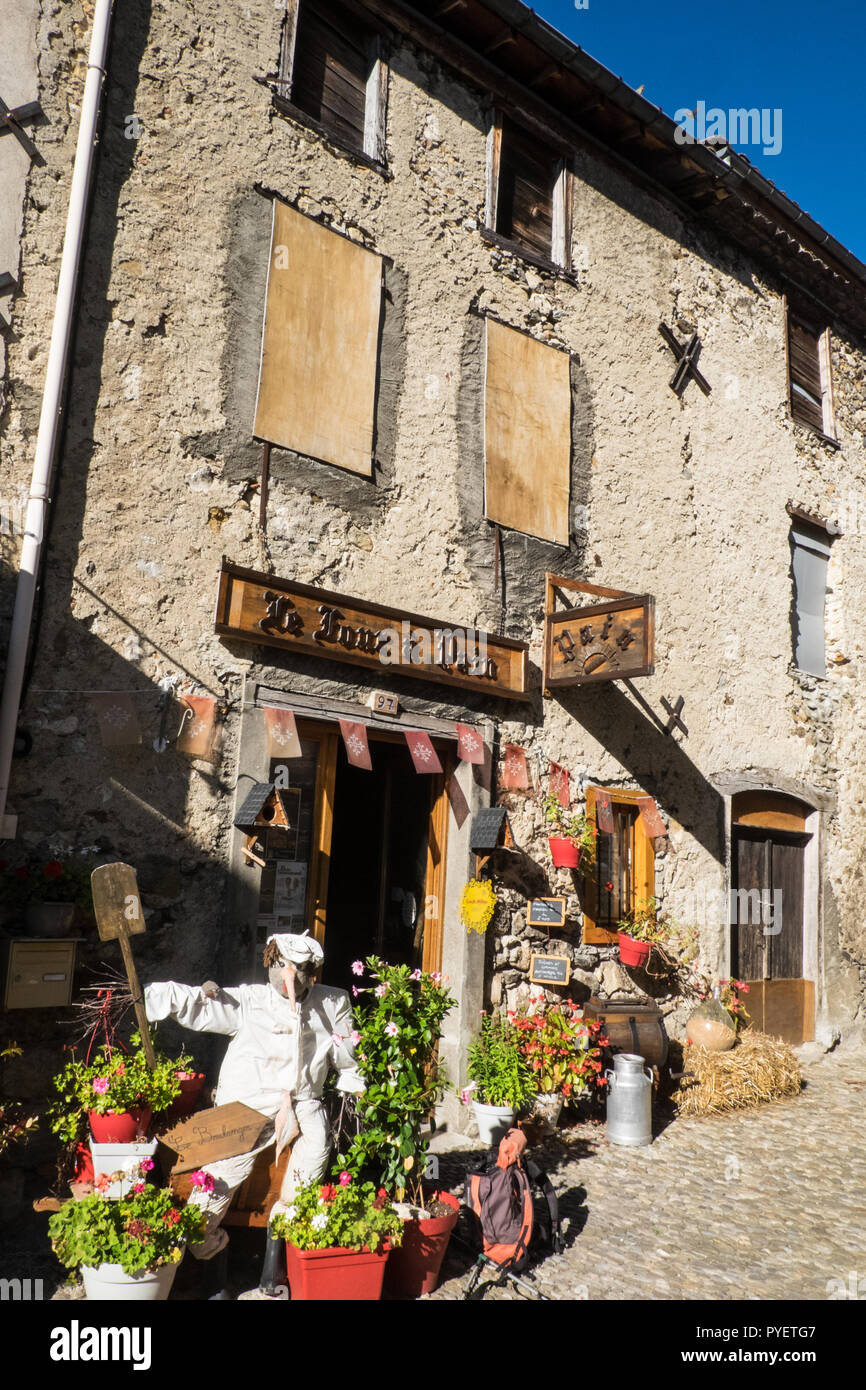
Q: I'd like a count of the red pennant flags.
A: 10